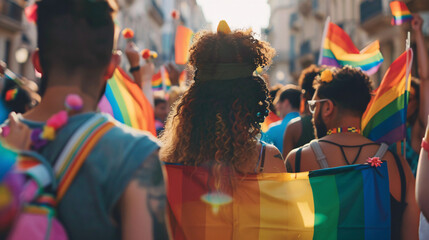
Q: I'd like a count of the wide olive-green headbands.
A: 1